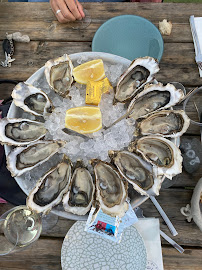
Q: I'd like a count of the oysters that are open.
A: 12